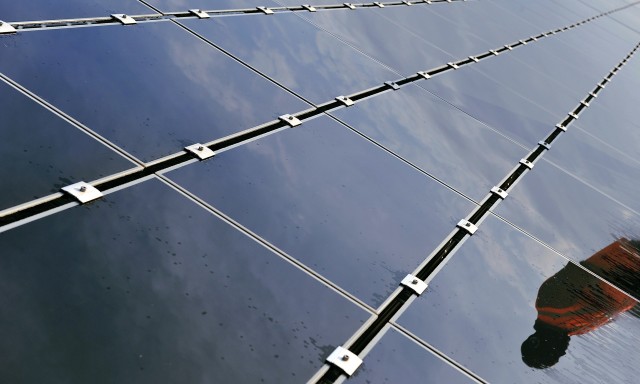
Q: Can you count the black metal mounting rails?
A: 3